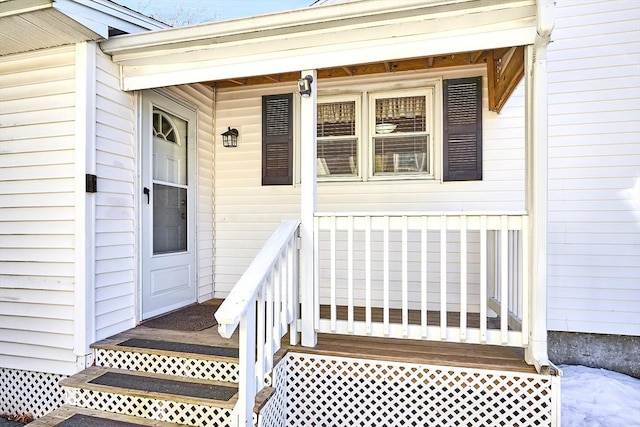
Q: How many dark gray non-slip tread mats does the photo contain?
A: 3